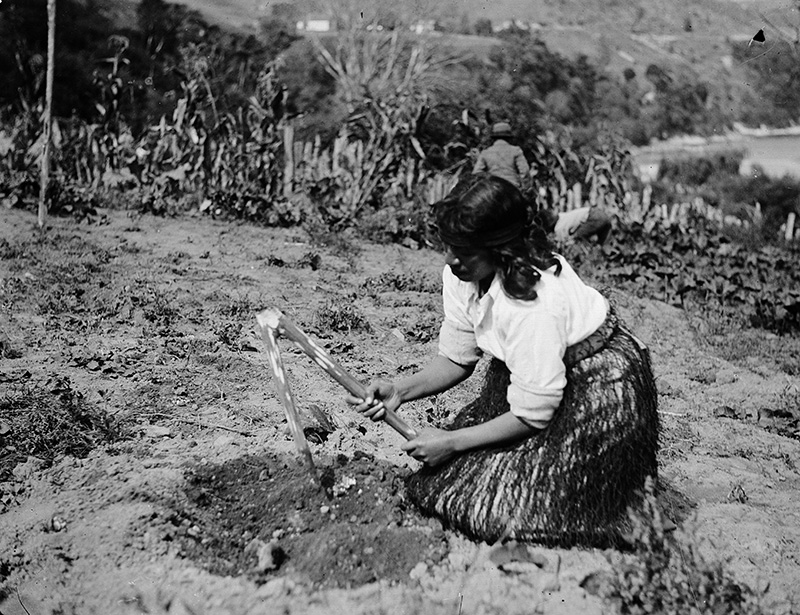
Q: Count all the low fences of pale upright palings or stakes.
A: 1